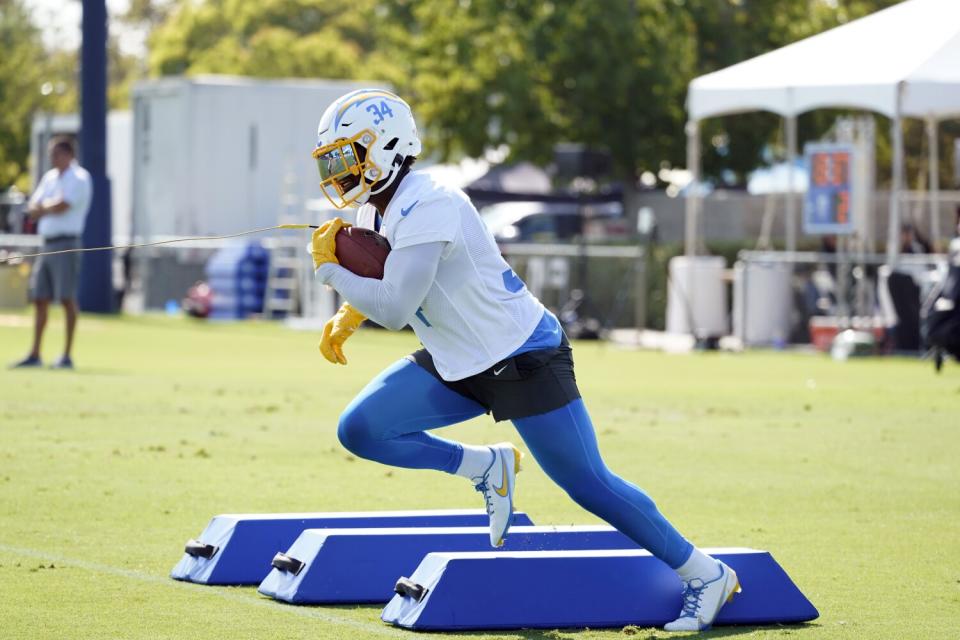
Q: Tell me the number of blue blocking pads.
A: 3